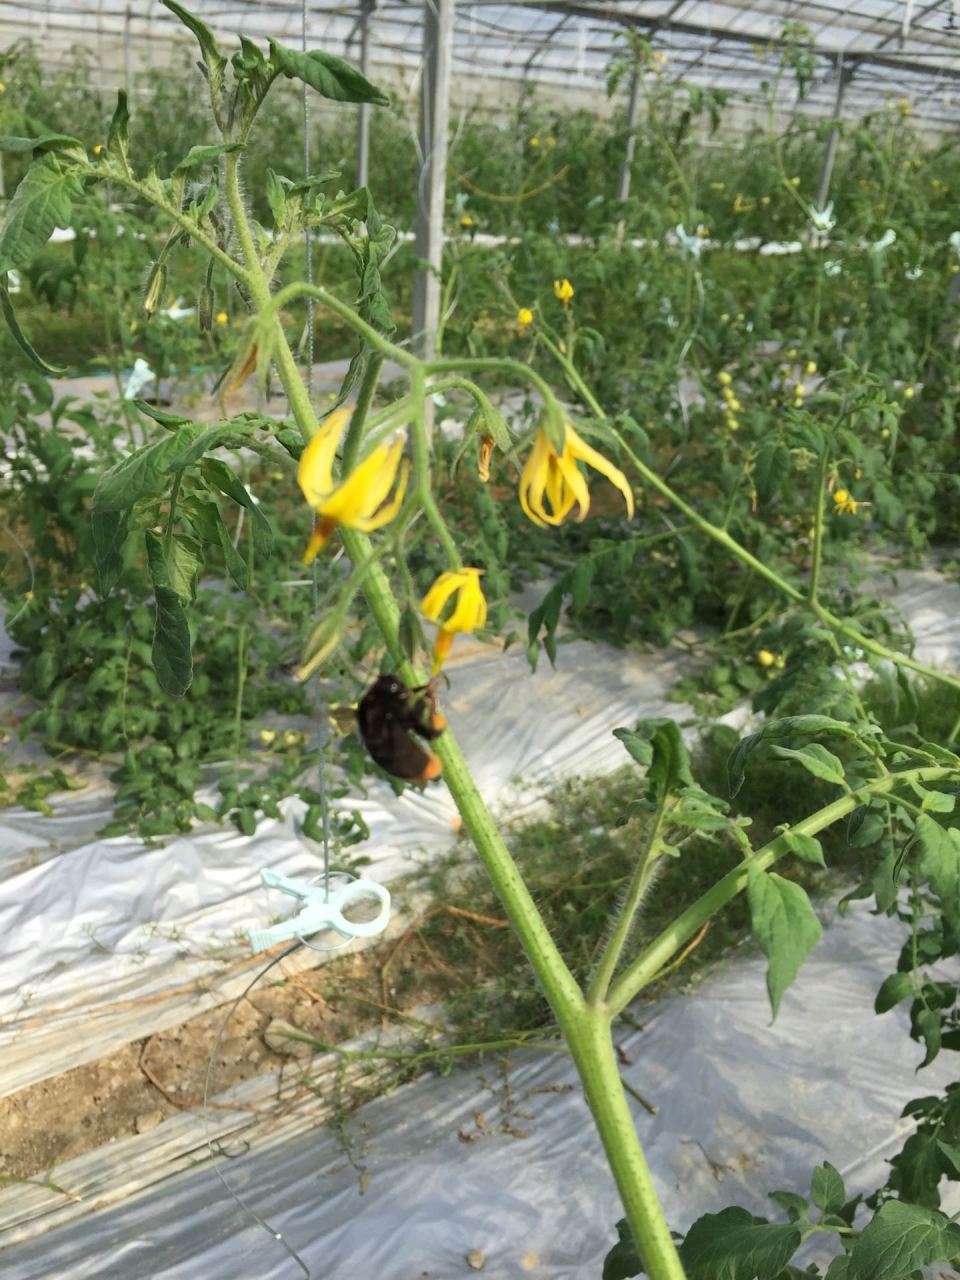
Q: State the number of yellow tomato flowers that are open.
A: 3